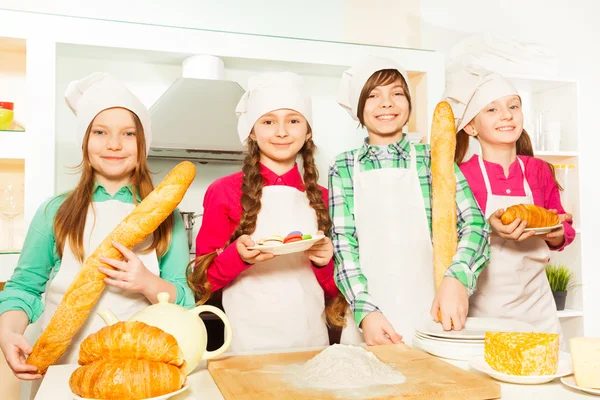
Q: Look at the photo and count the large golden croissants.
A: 3